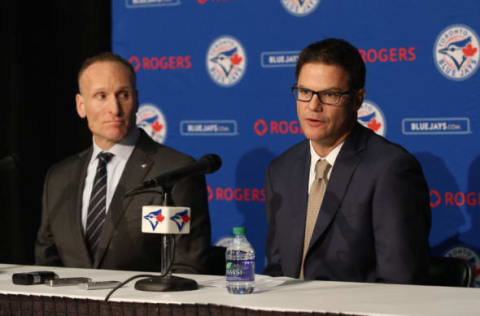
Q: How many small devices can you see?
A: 3